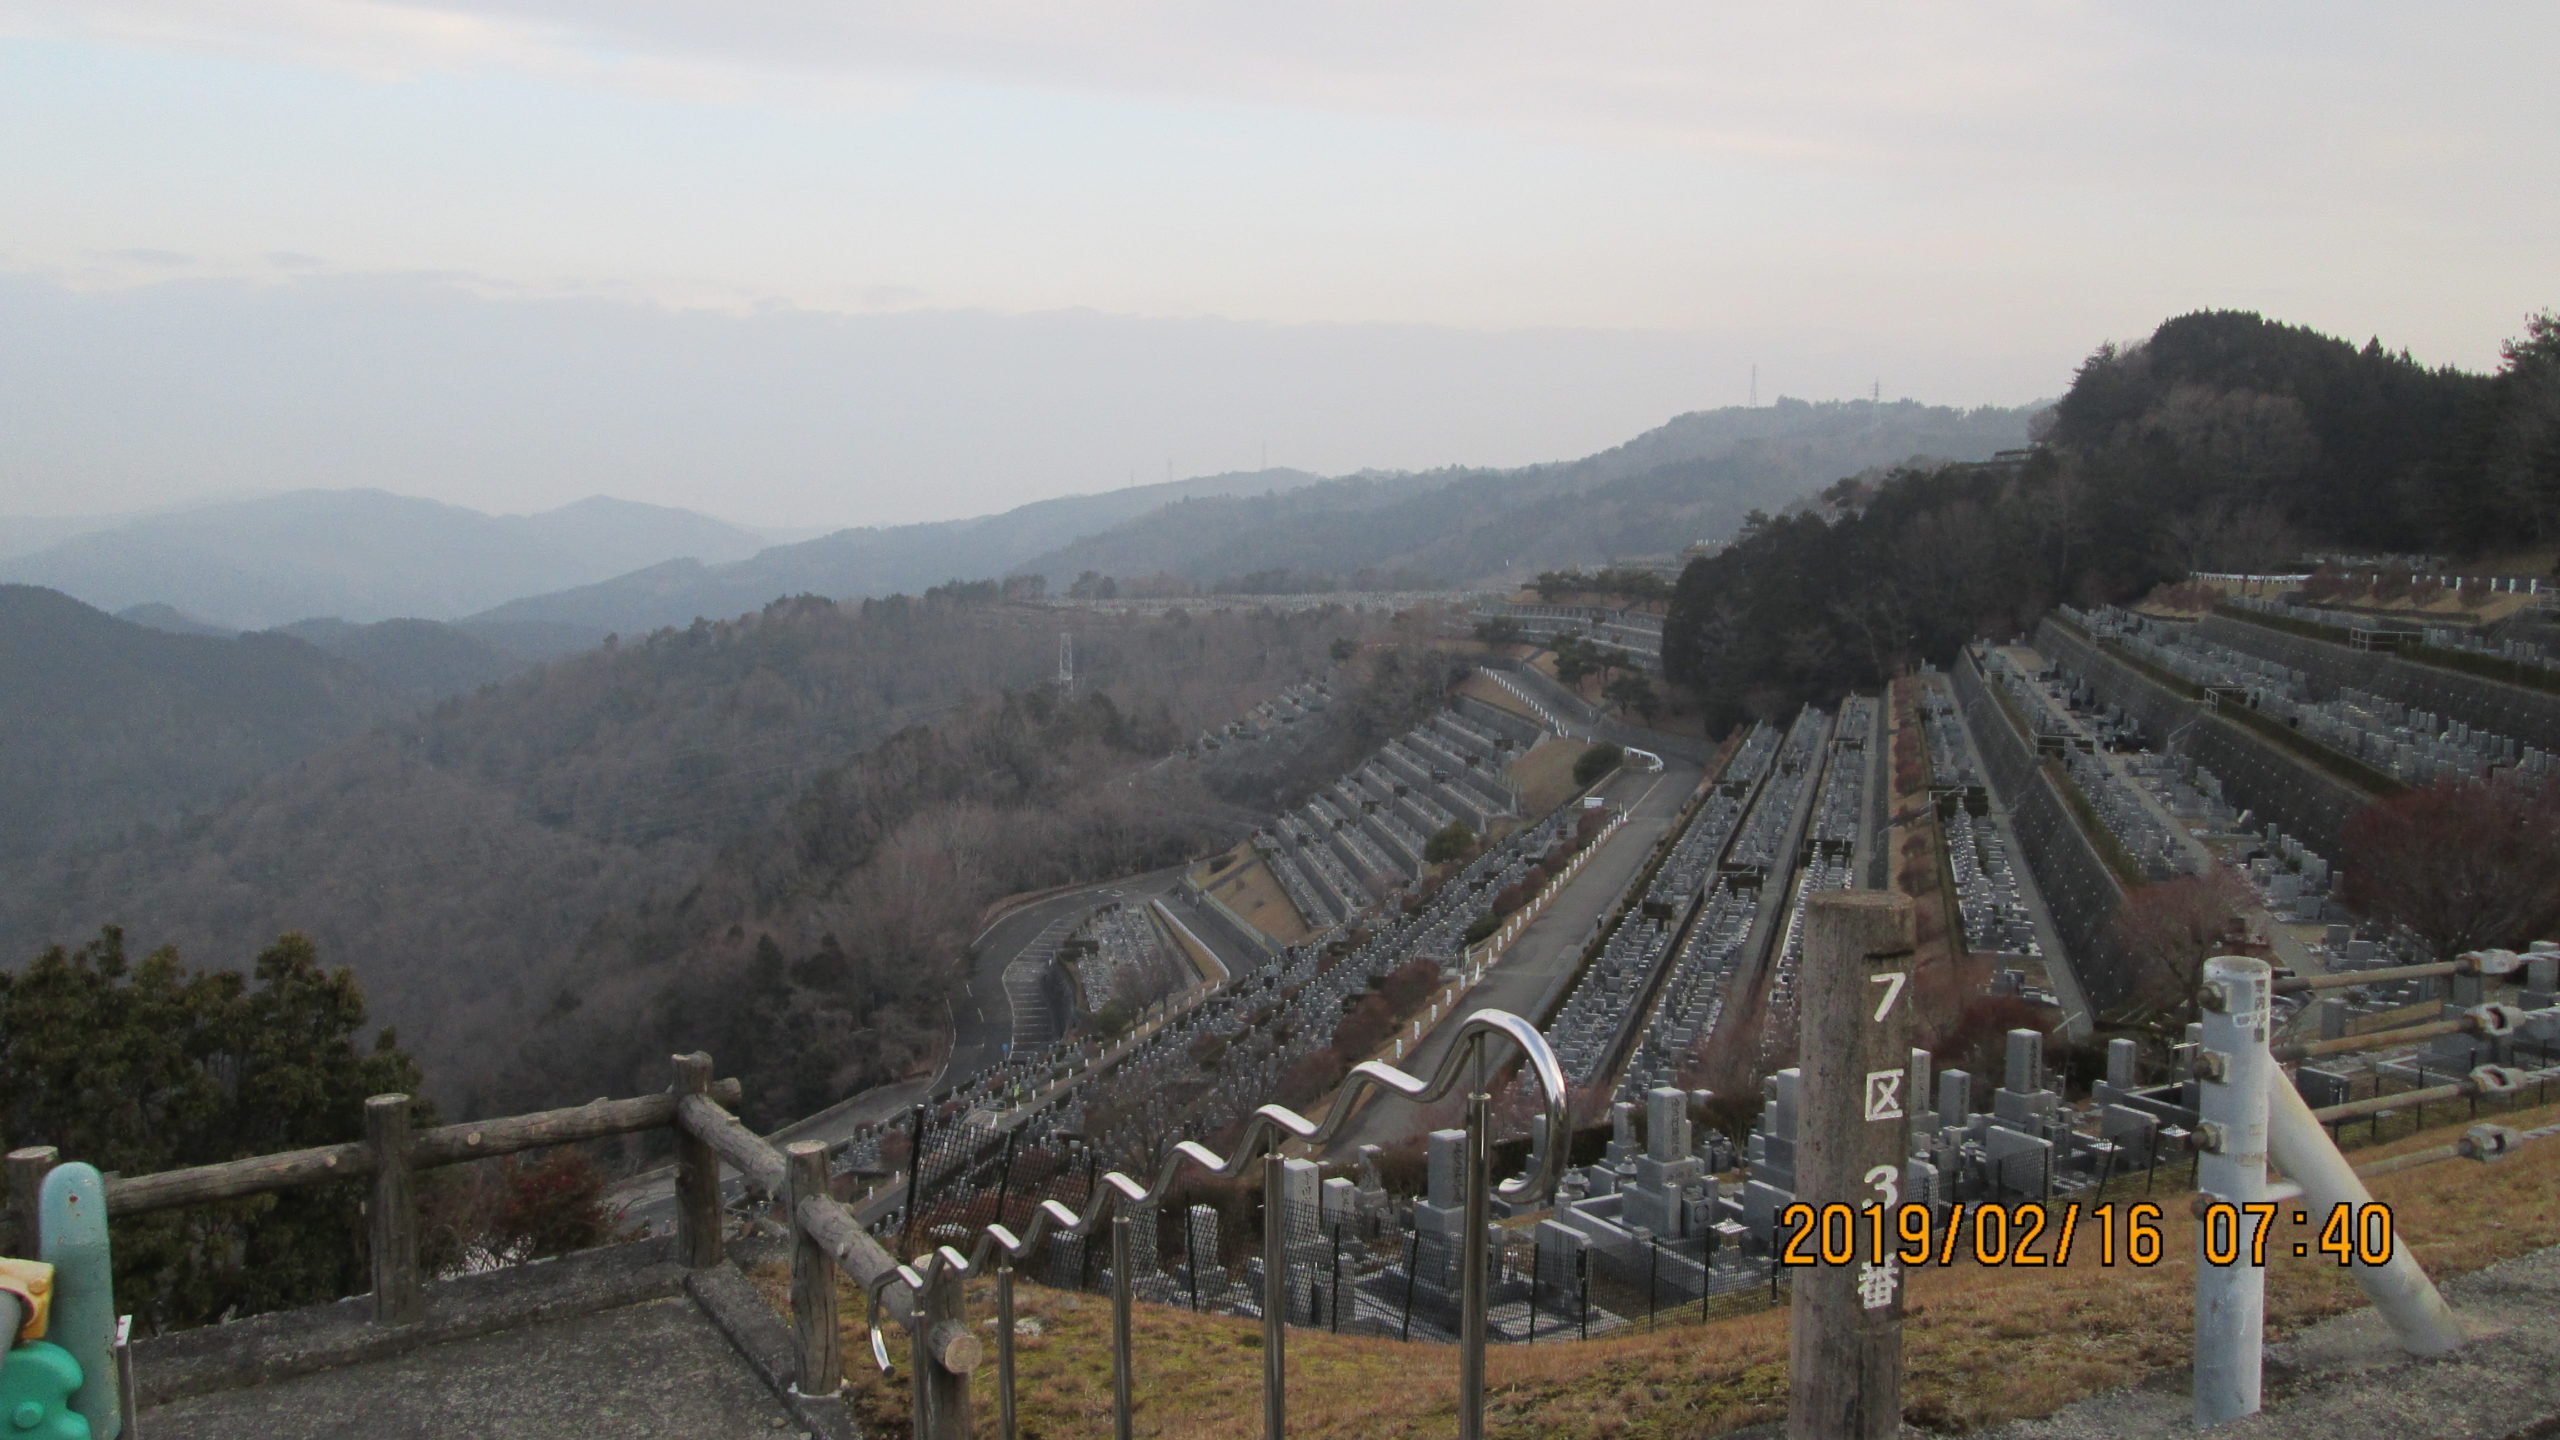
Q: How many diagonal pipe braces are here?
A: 1